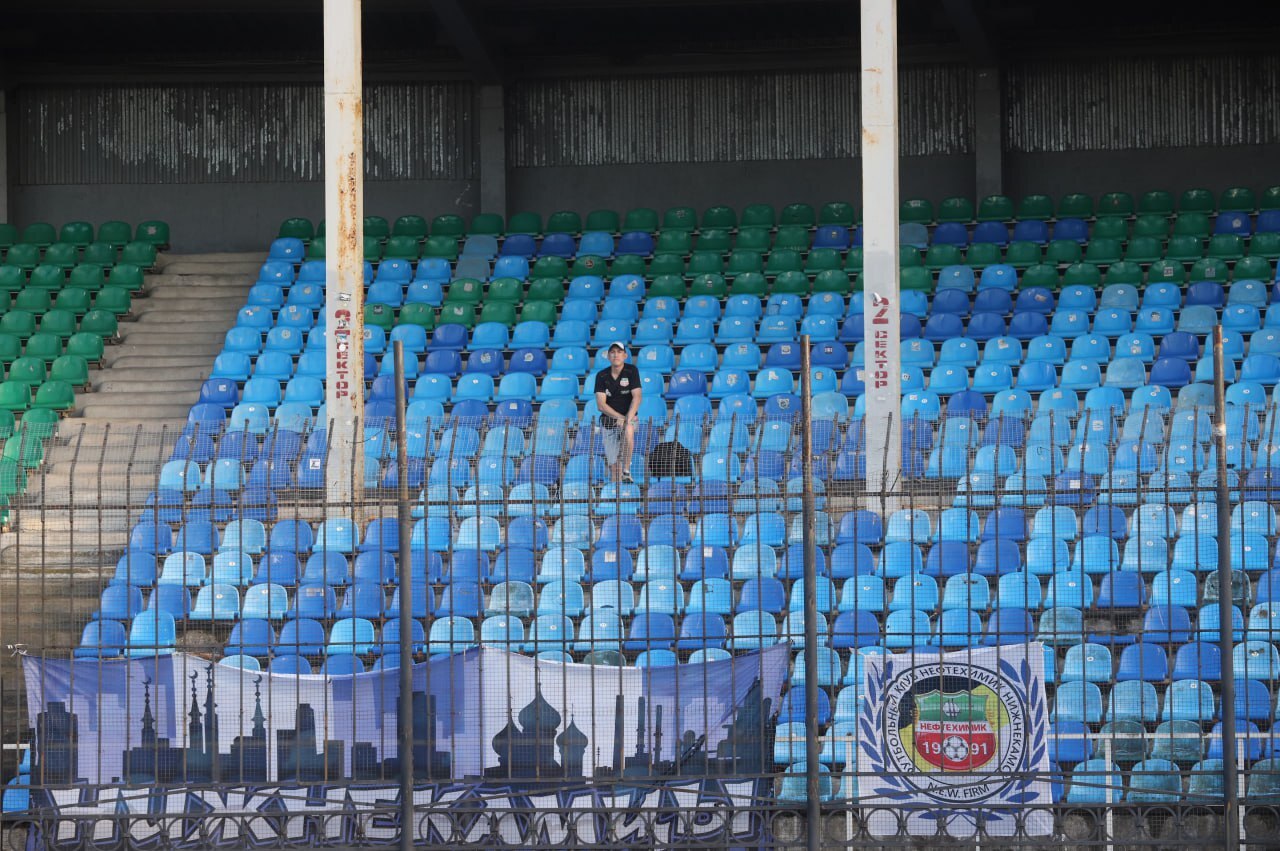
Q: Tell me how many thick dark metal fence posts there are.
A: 3